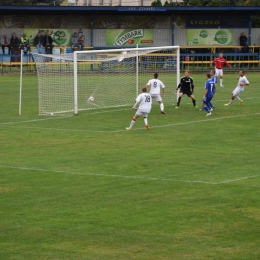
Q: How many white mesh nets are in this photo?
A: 1